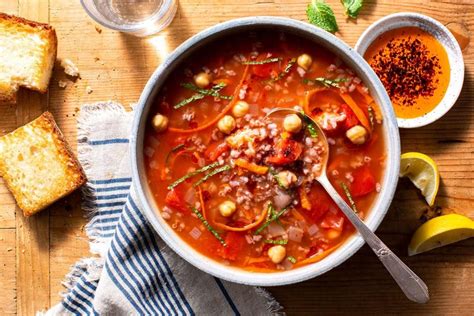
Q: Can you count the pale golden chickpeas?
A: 10